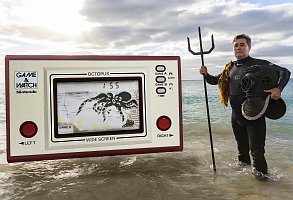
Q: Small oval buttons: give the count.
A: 3